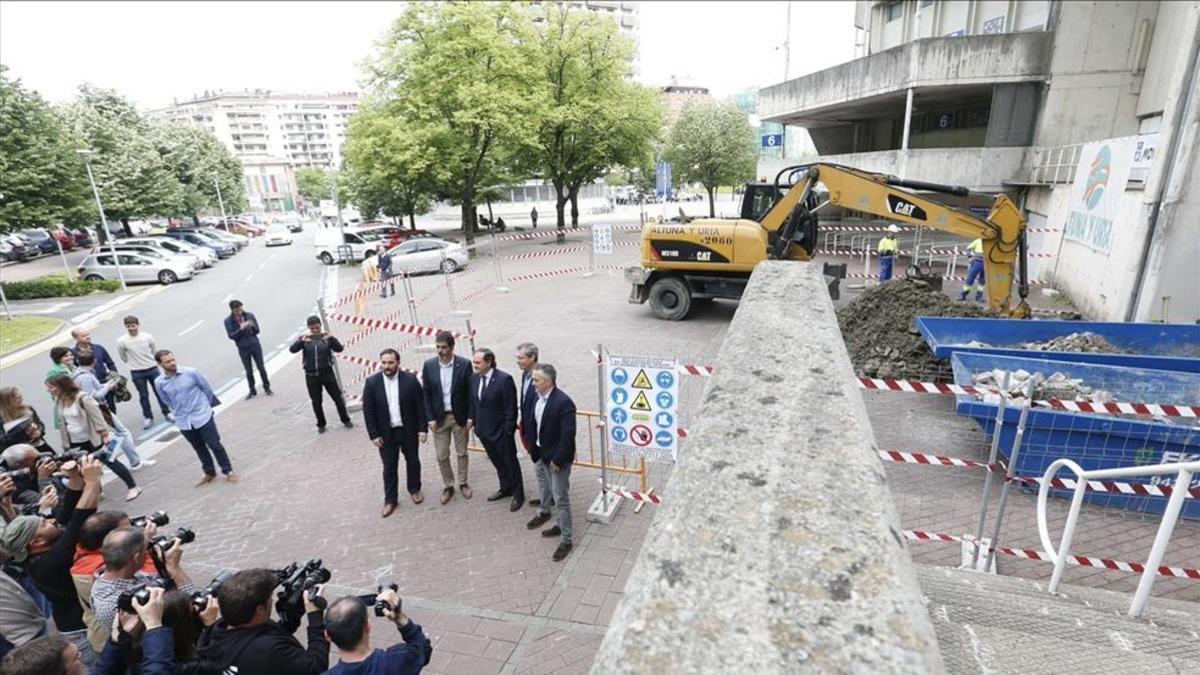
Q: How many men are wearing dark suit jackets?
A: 5